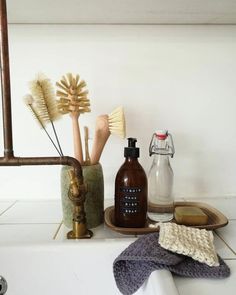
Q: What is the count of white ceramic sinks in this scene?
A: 1